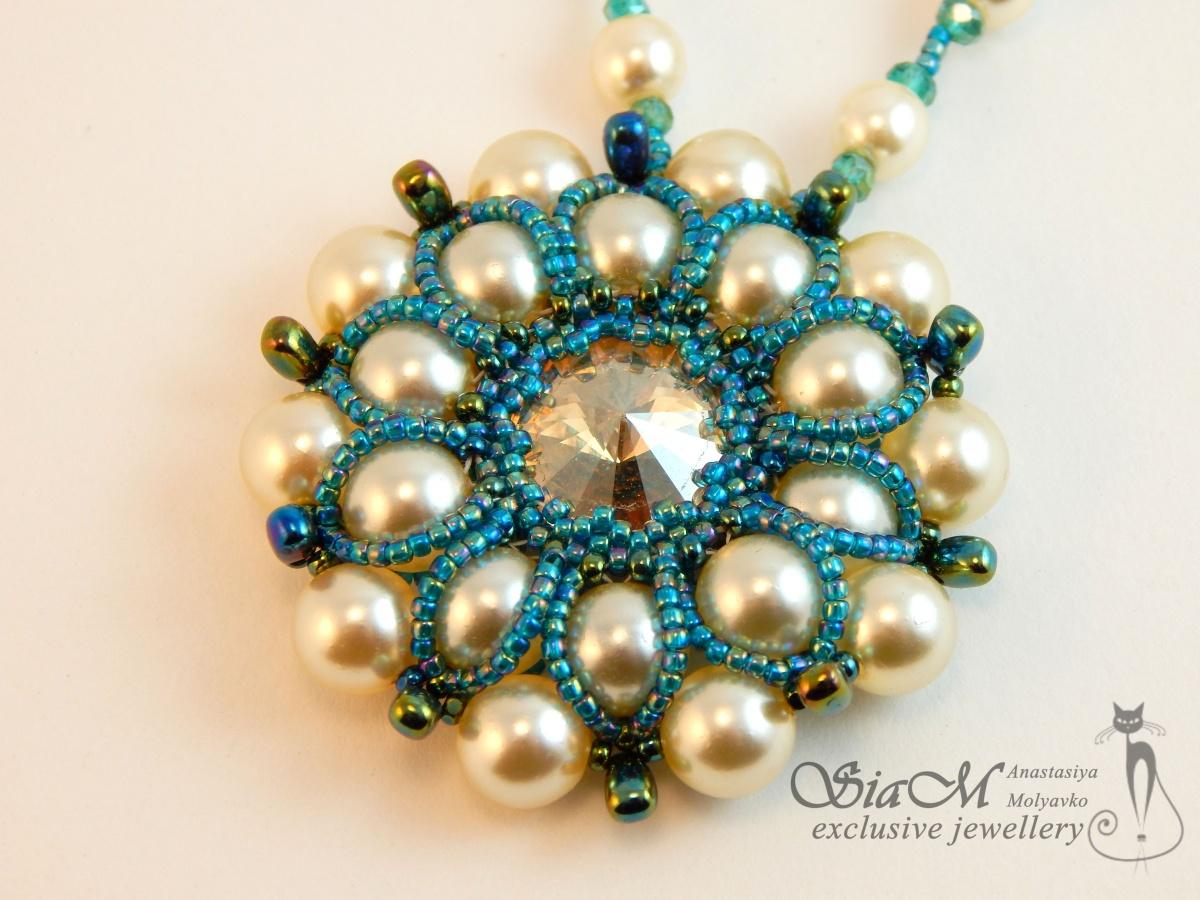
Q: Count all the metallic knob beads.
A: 10